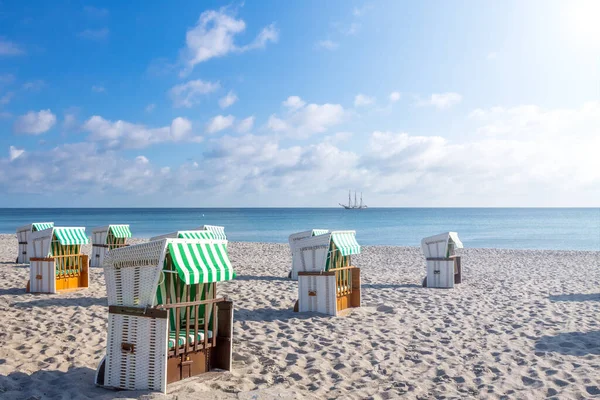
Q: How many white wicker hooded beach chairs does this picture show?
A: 9